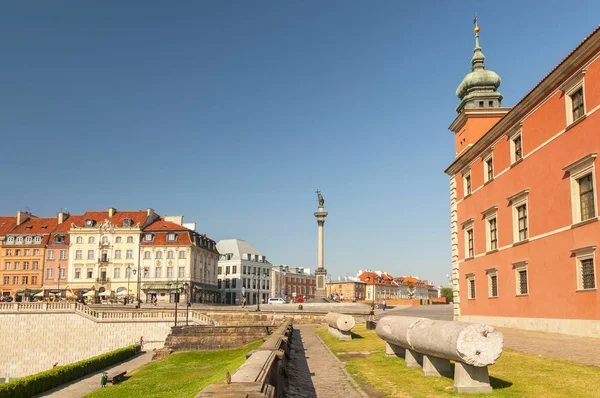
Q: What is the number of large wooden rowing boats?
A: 0